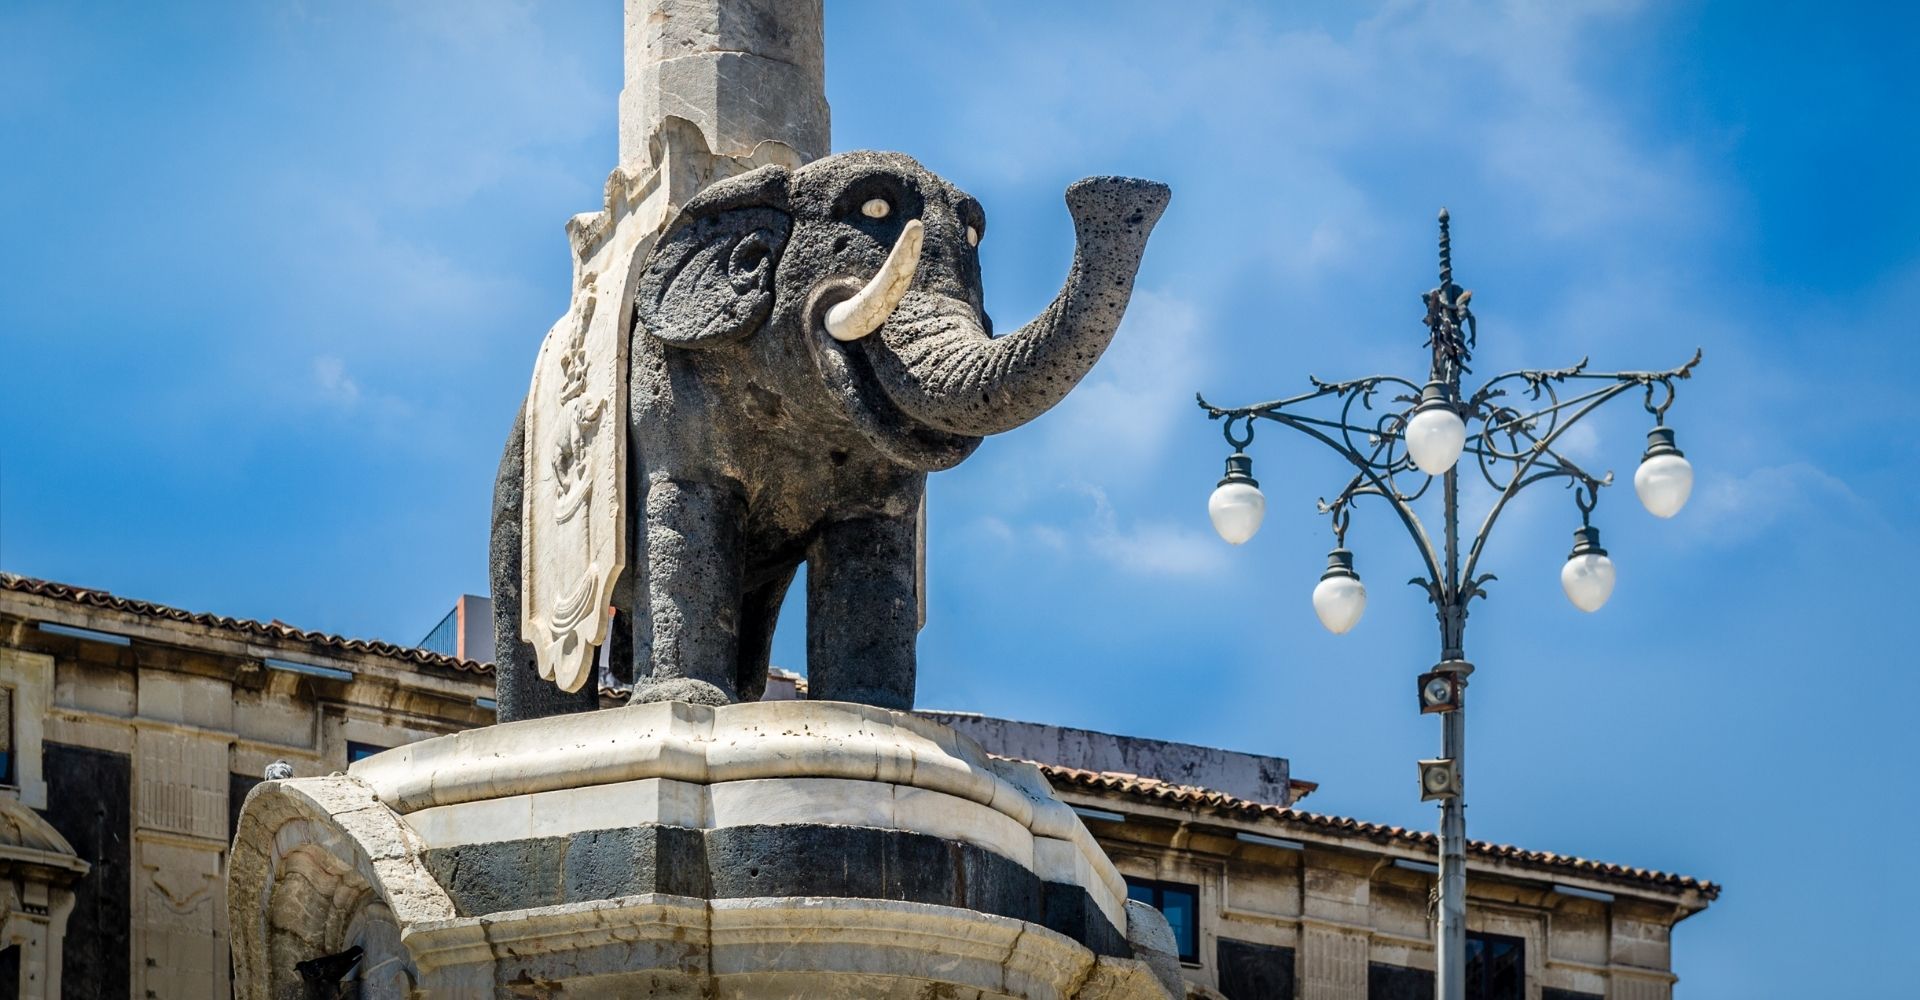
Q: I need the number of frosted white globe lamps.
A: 5